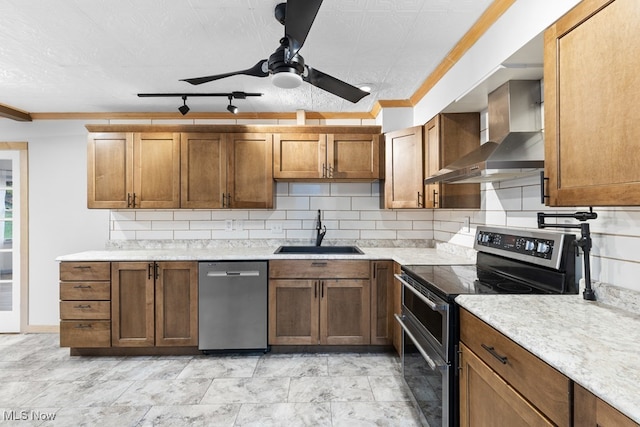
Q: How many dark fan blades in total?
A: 3